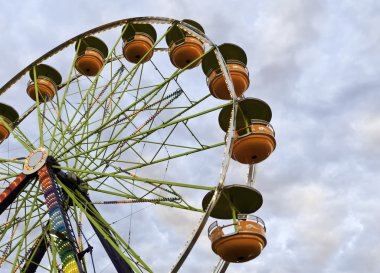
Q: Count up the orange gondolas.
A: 8